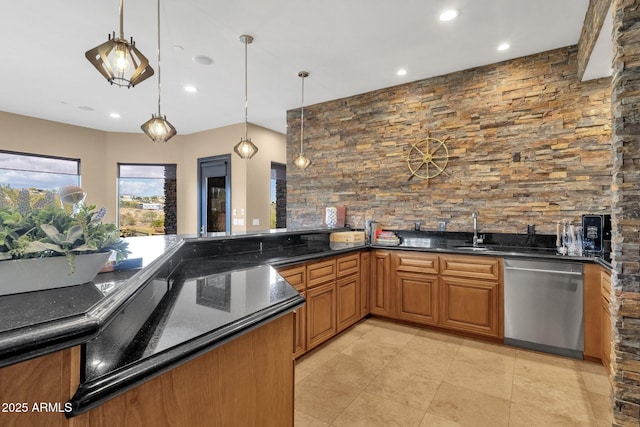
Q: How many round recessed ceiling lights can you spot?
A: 5